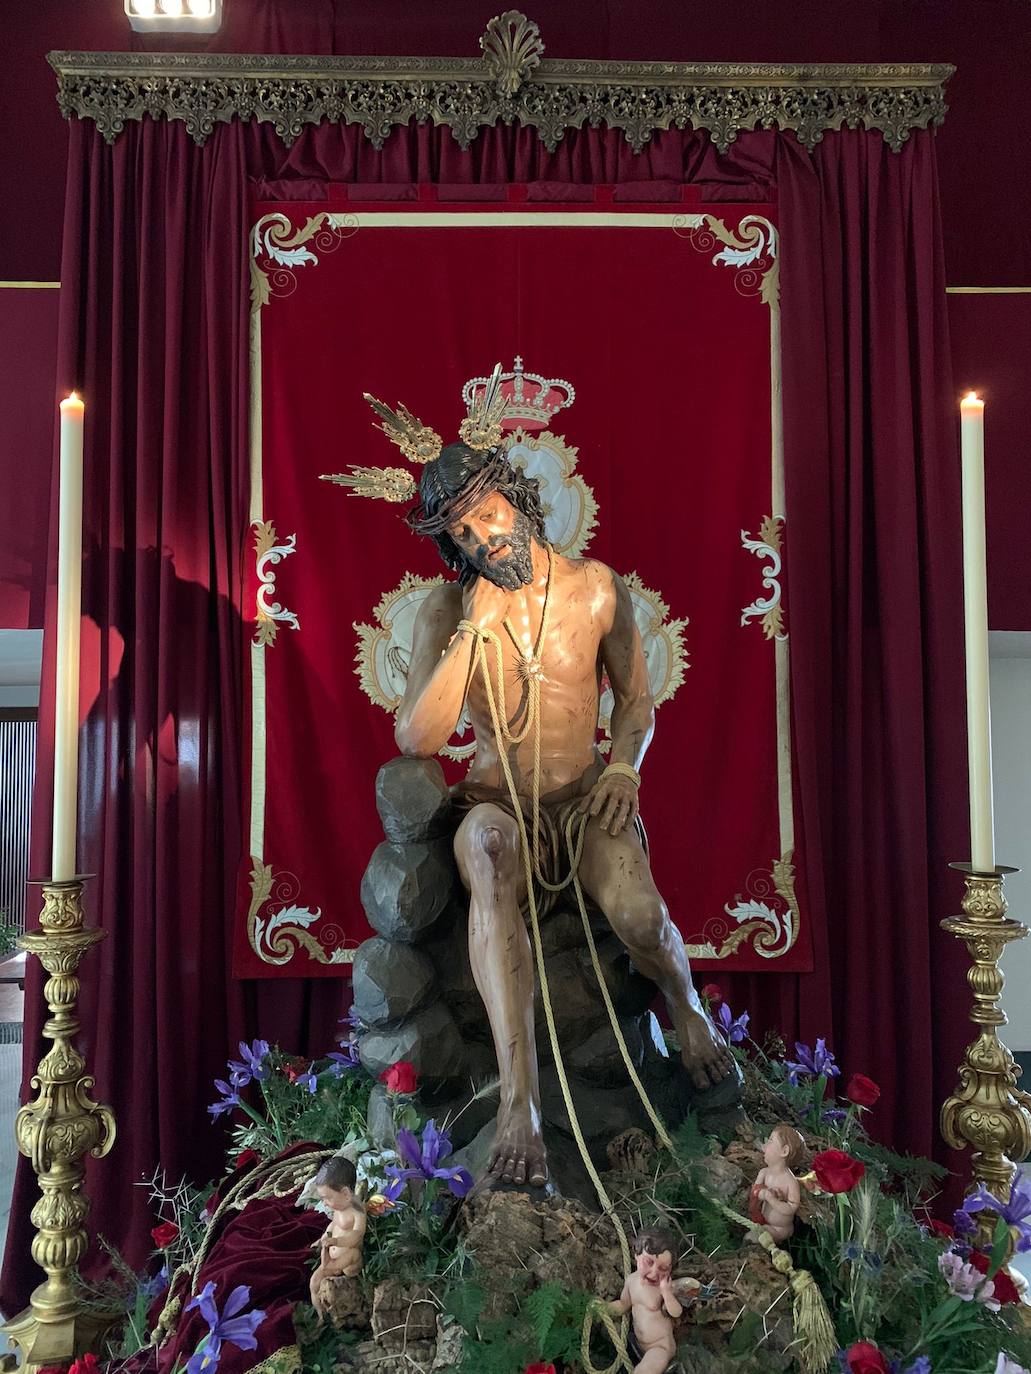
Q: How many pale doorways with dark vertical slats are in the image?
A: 1